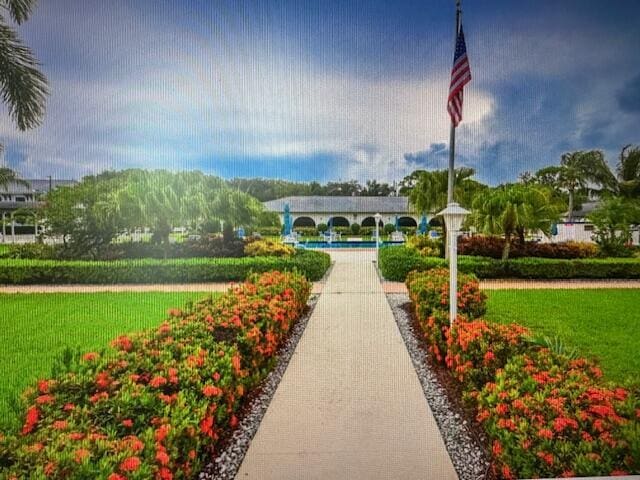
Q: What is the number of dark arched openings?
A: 5